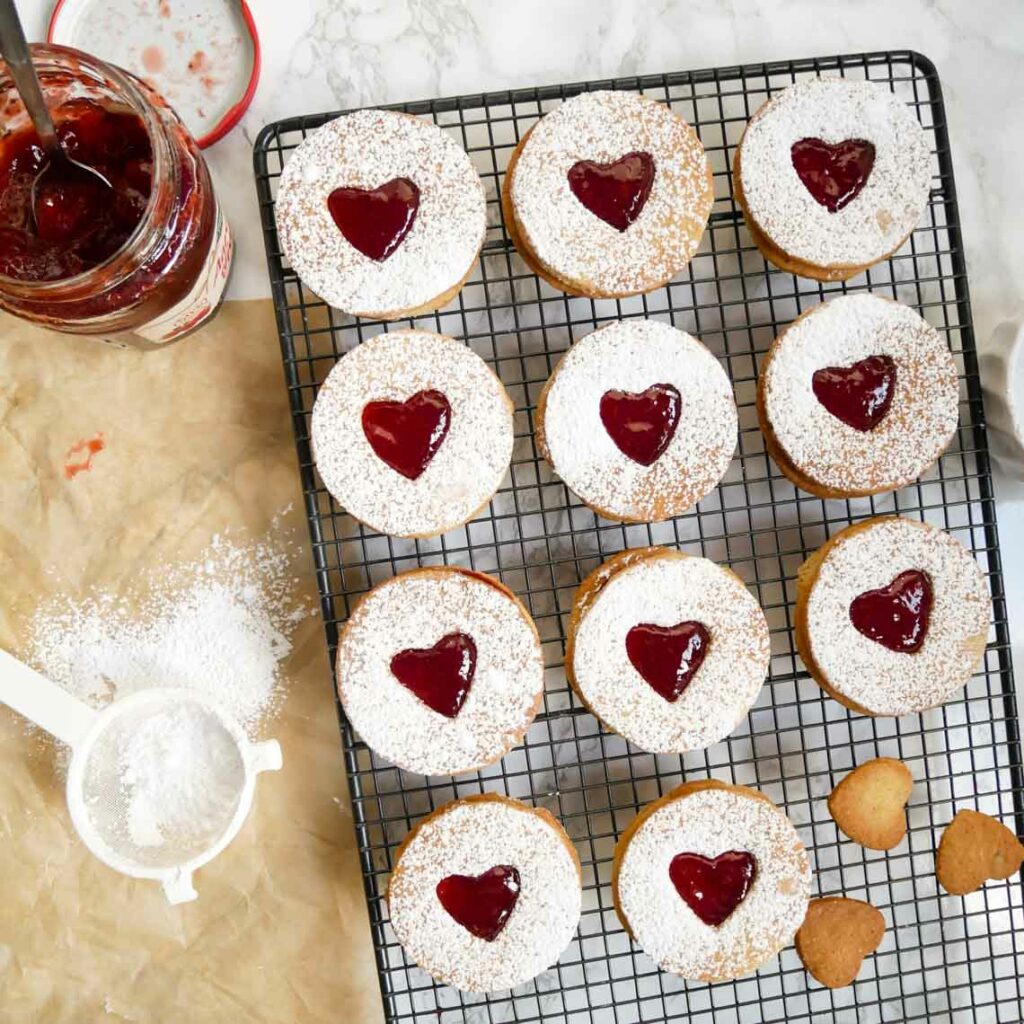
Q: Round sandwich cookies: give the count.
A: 11